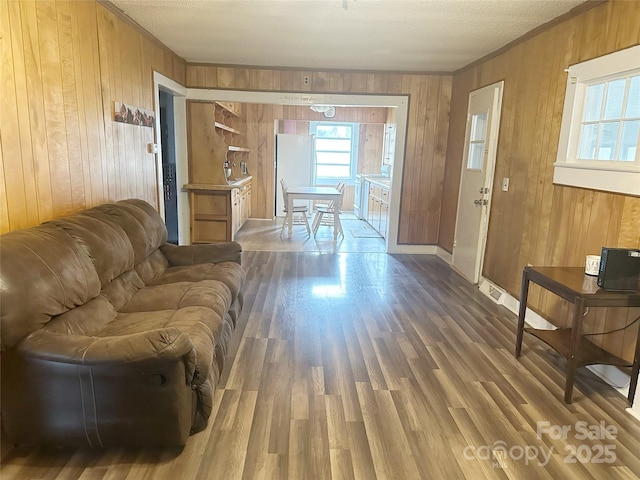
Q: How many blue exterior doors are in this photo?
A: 0